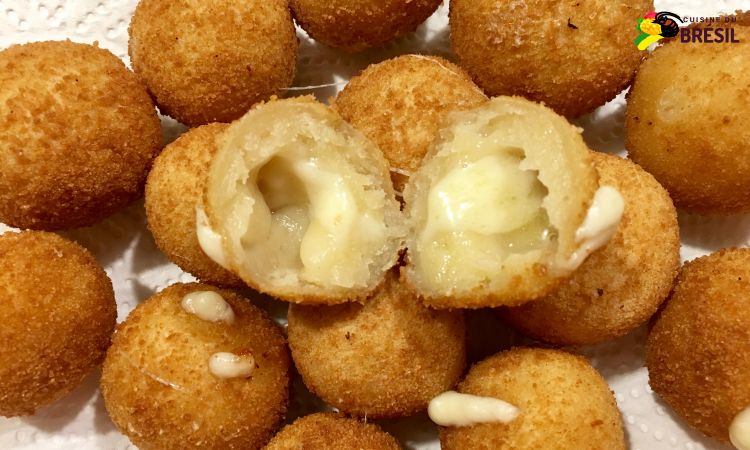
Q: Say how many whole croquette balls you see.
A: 14